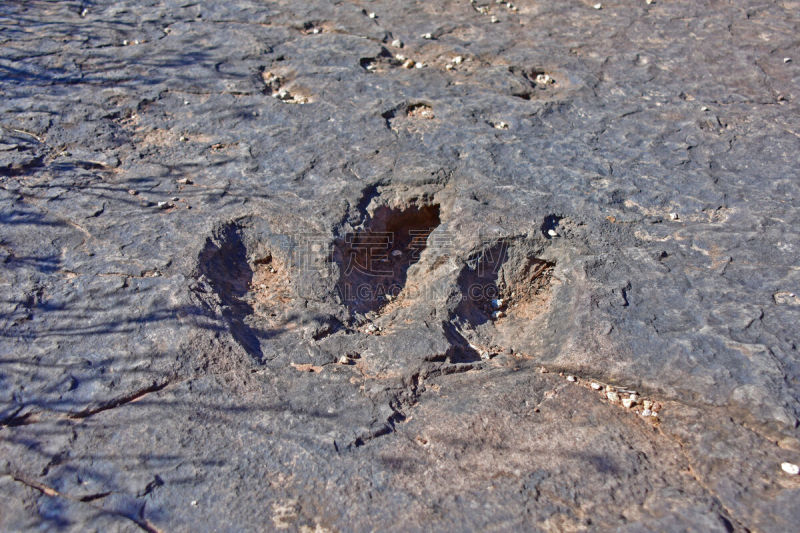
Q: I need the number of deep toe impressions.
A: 3